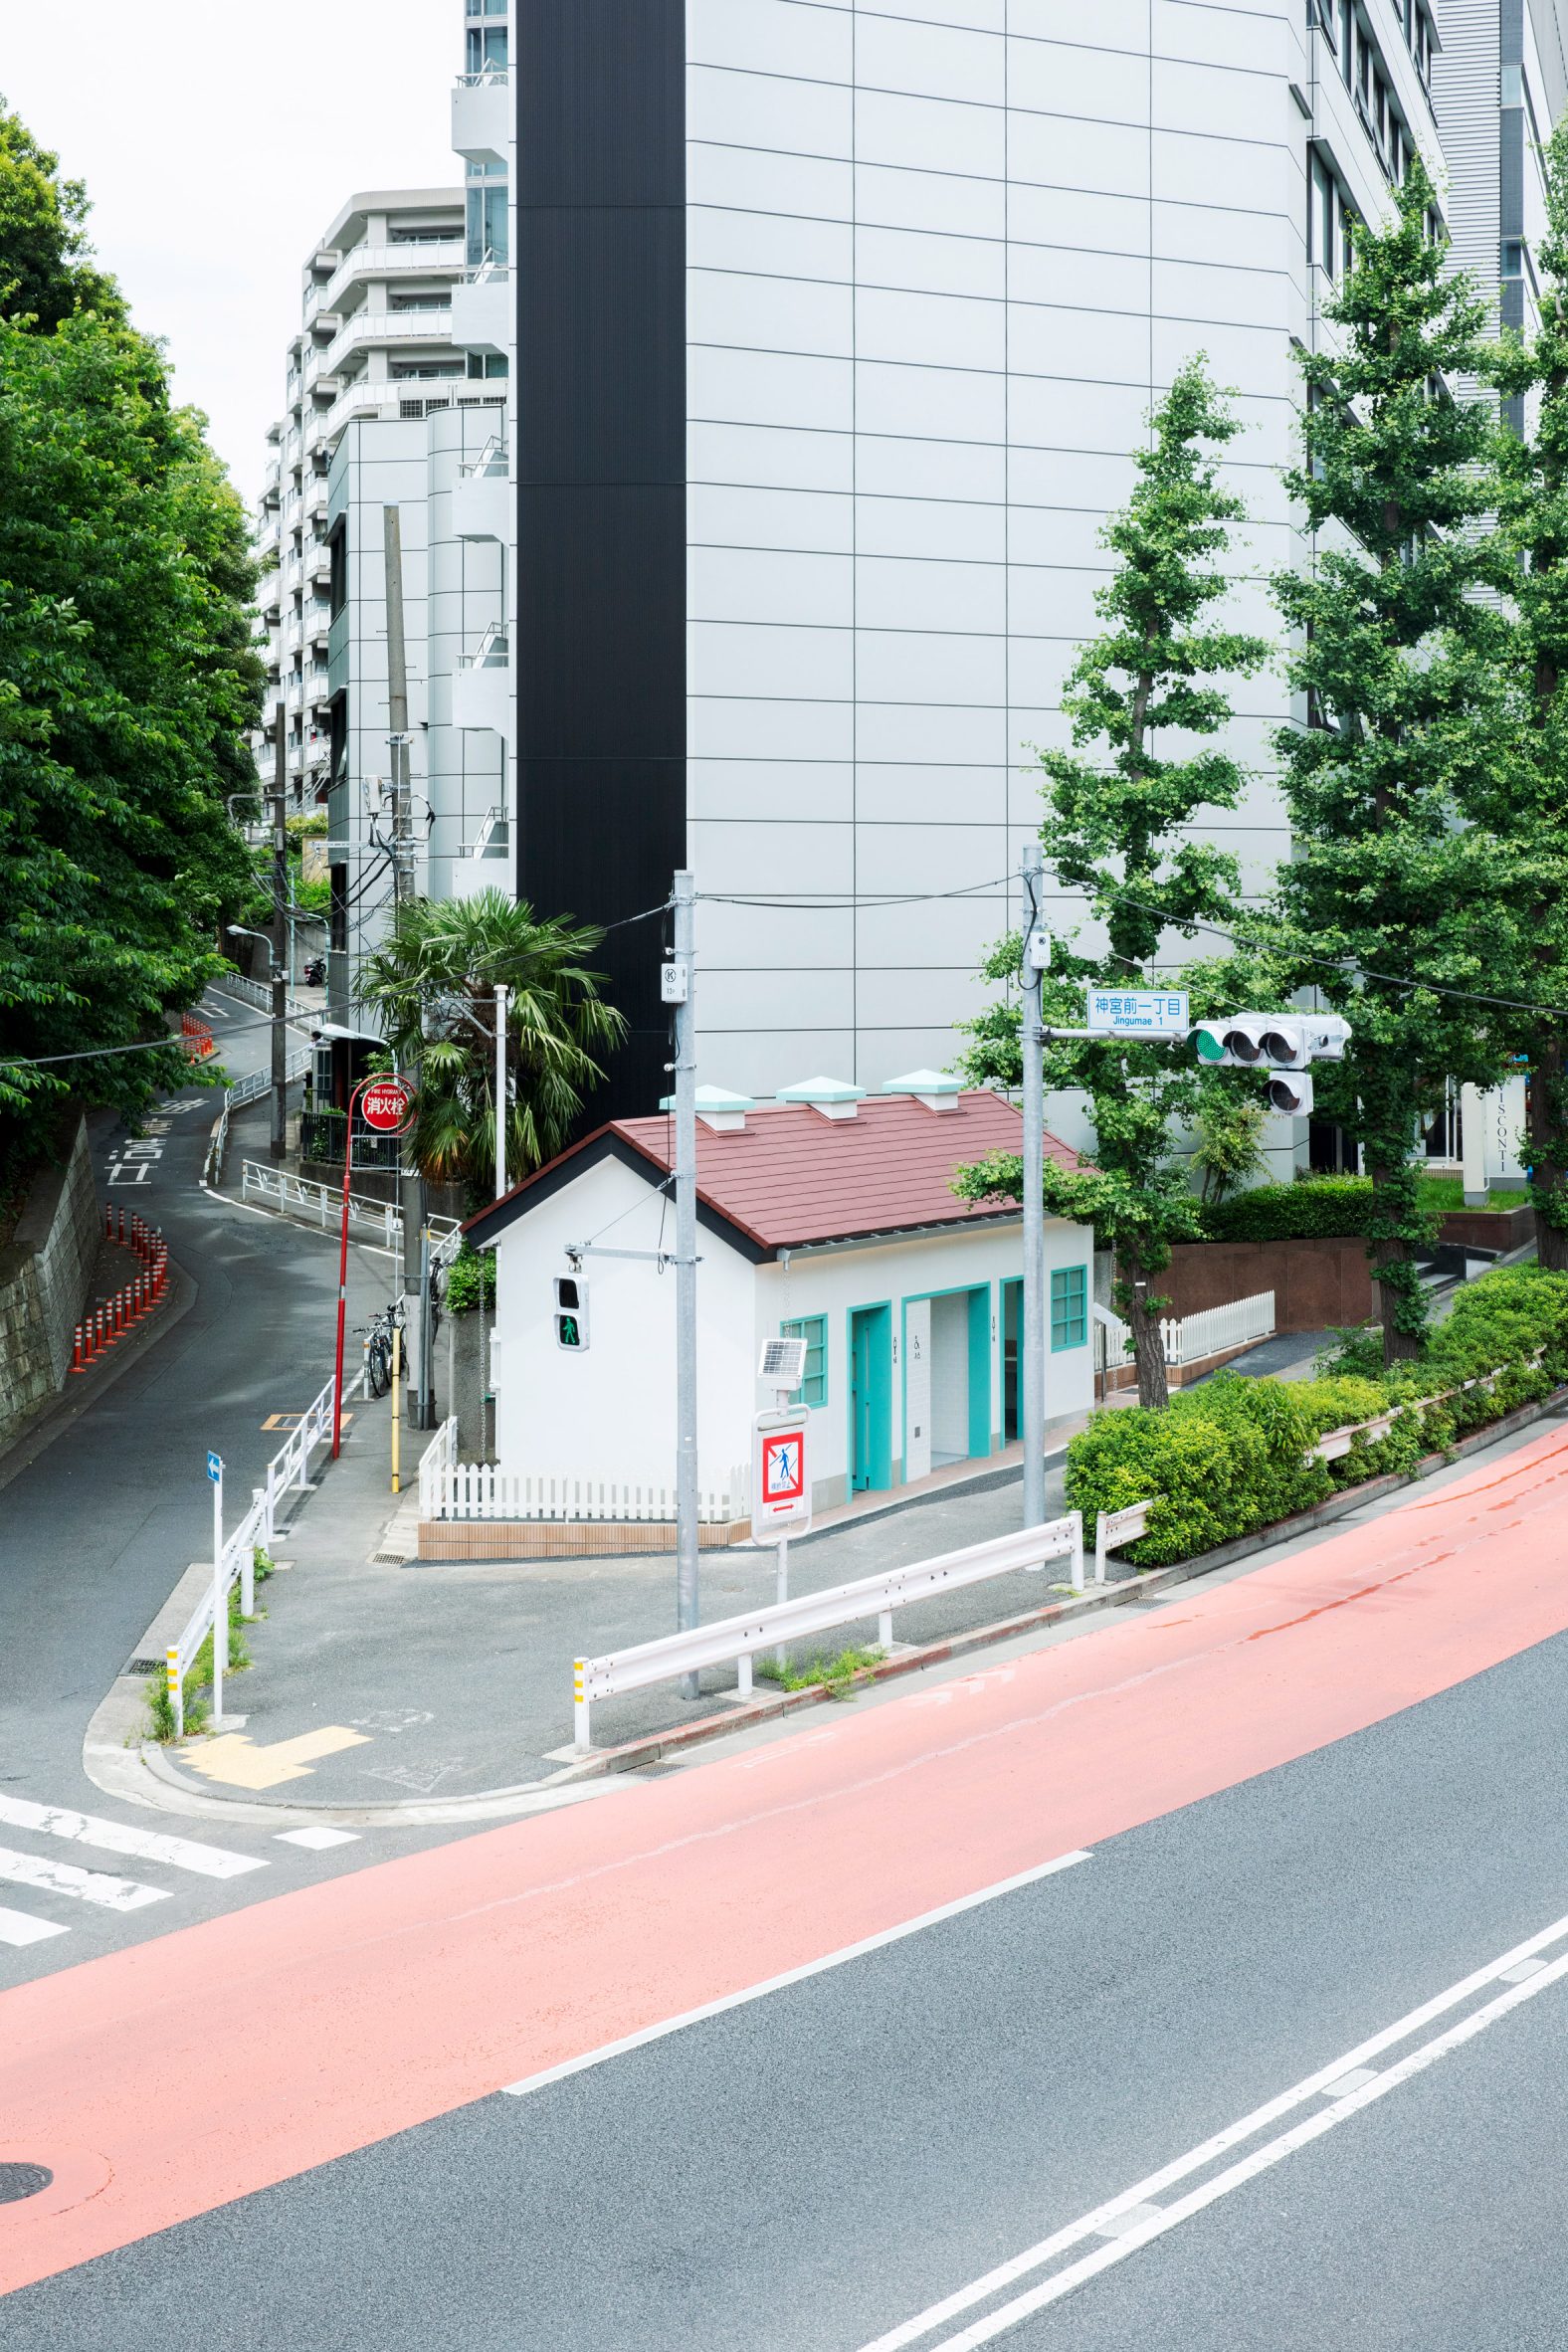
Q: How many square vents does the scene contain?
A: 3